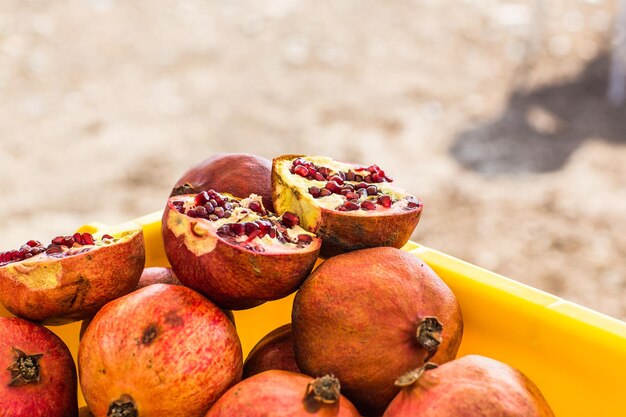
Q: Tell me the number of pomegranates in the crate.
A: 11